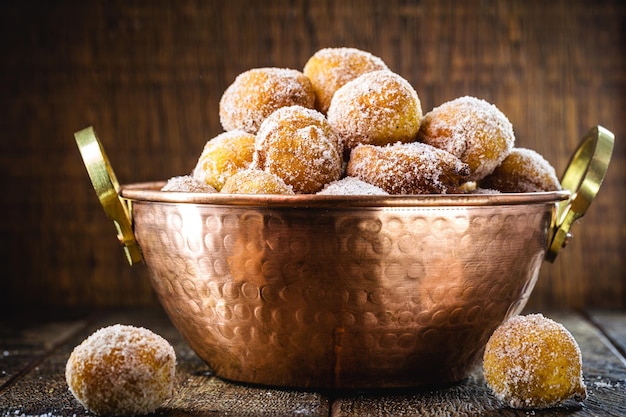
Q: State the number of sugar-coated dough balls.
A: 13